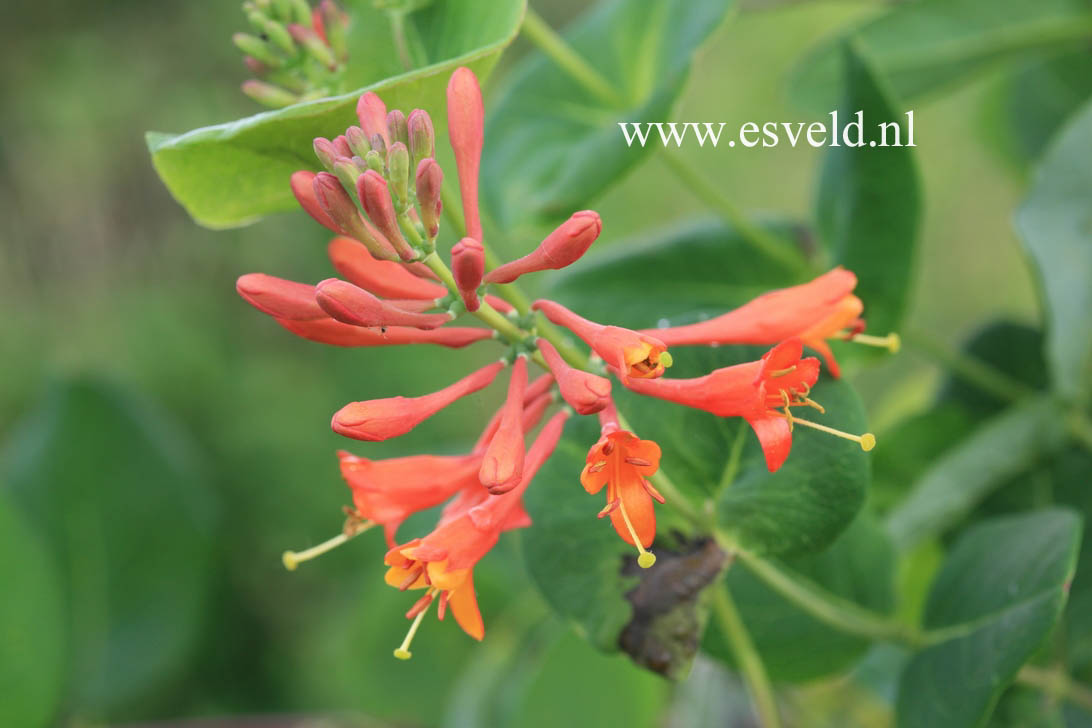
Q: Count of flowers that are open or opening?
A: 6